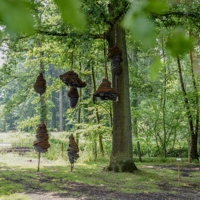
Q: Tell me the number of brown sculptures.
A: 7